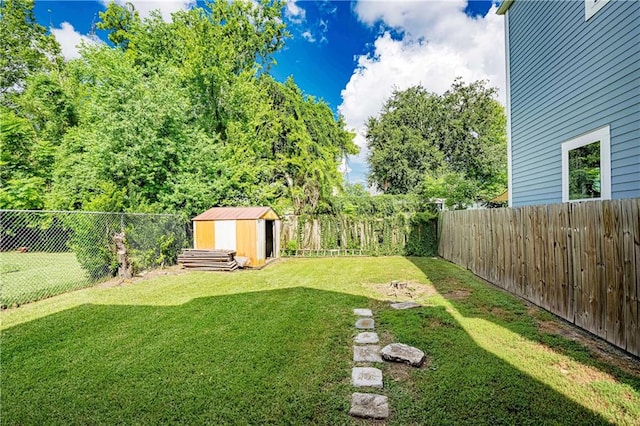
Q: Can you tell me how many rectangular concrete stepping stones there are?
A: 6